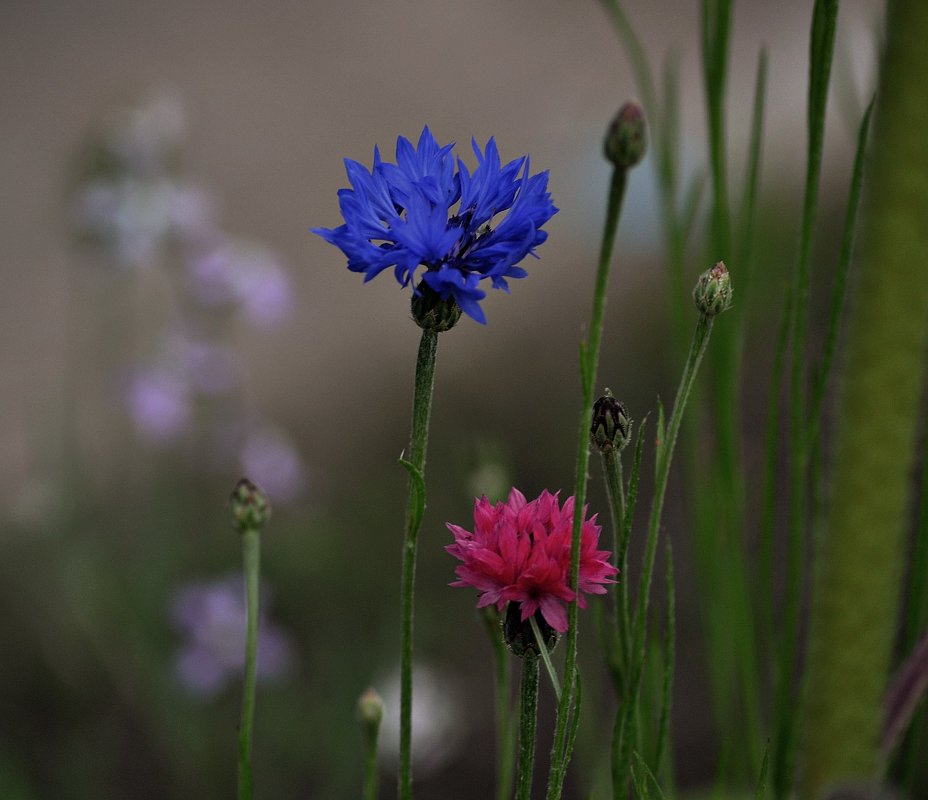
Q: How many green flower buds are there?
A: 5